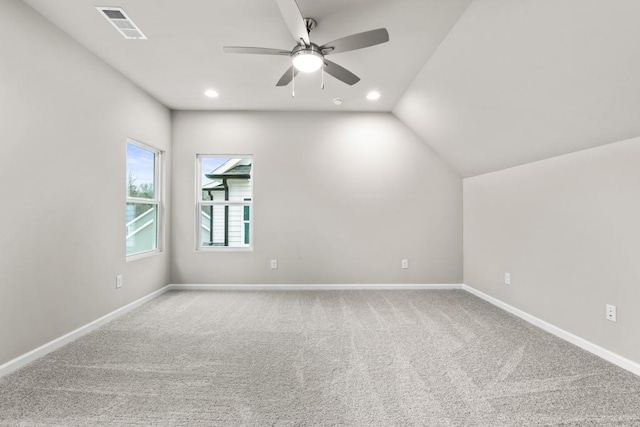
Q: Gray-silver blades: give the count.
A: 5